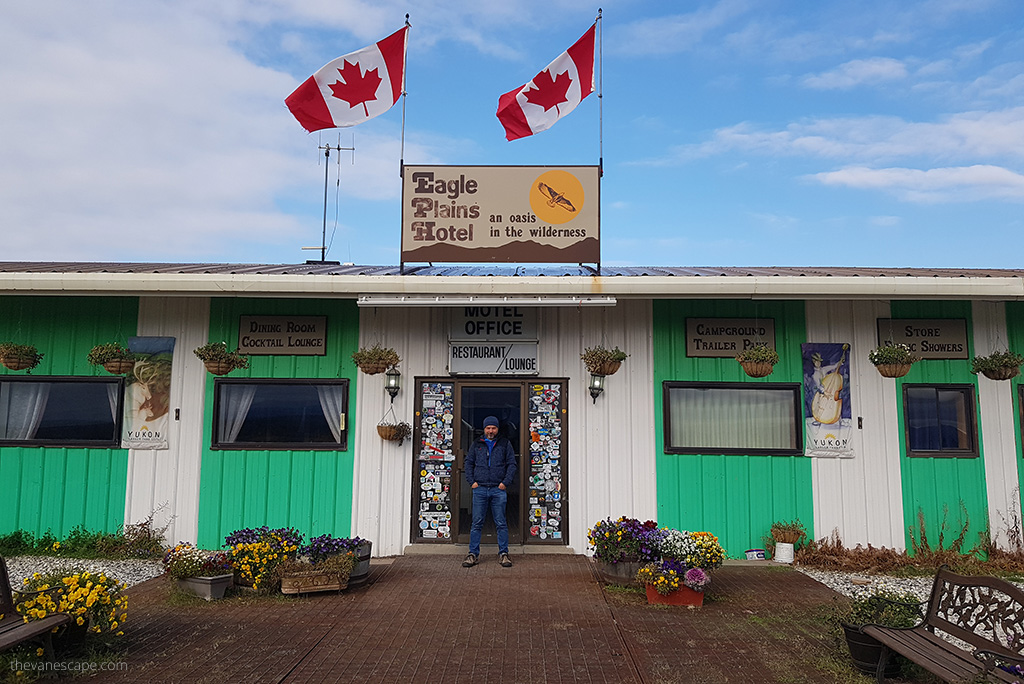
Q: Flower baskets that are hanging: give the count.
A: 9